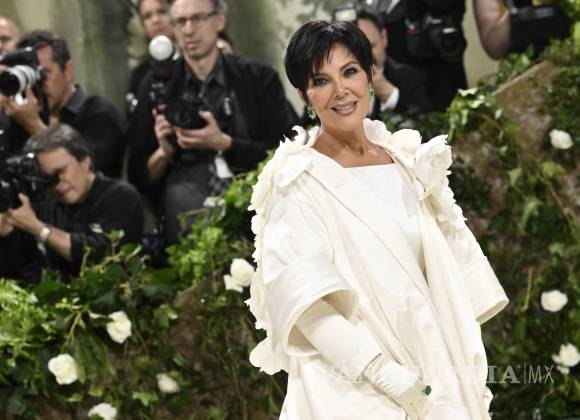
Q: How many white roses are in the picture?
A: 8